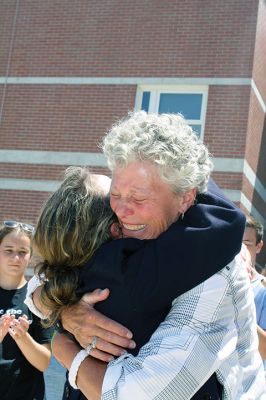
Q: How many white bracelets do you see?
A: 1